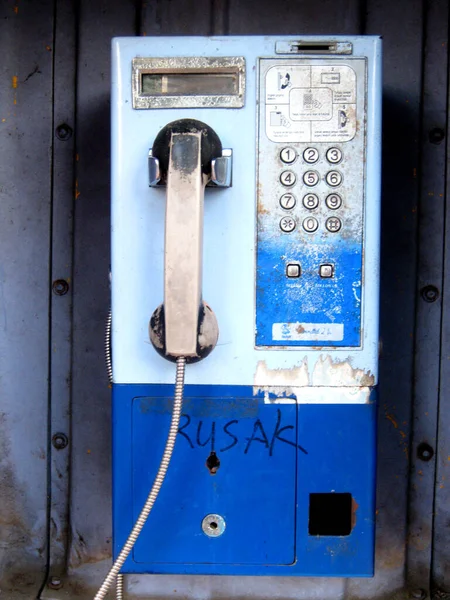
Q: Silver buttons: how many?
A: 14